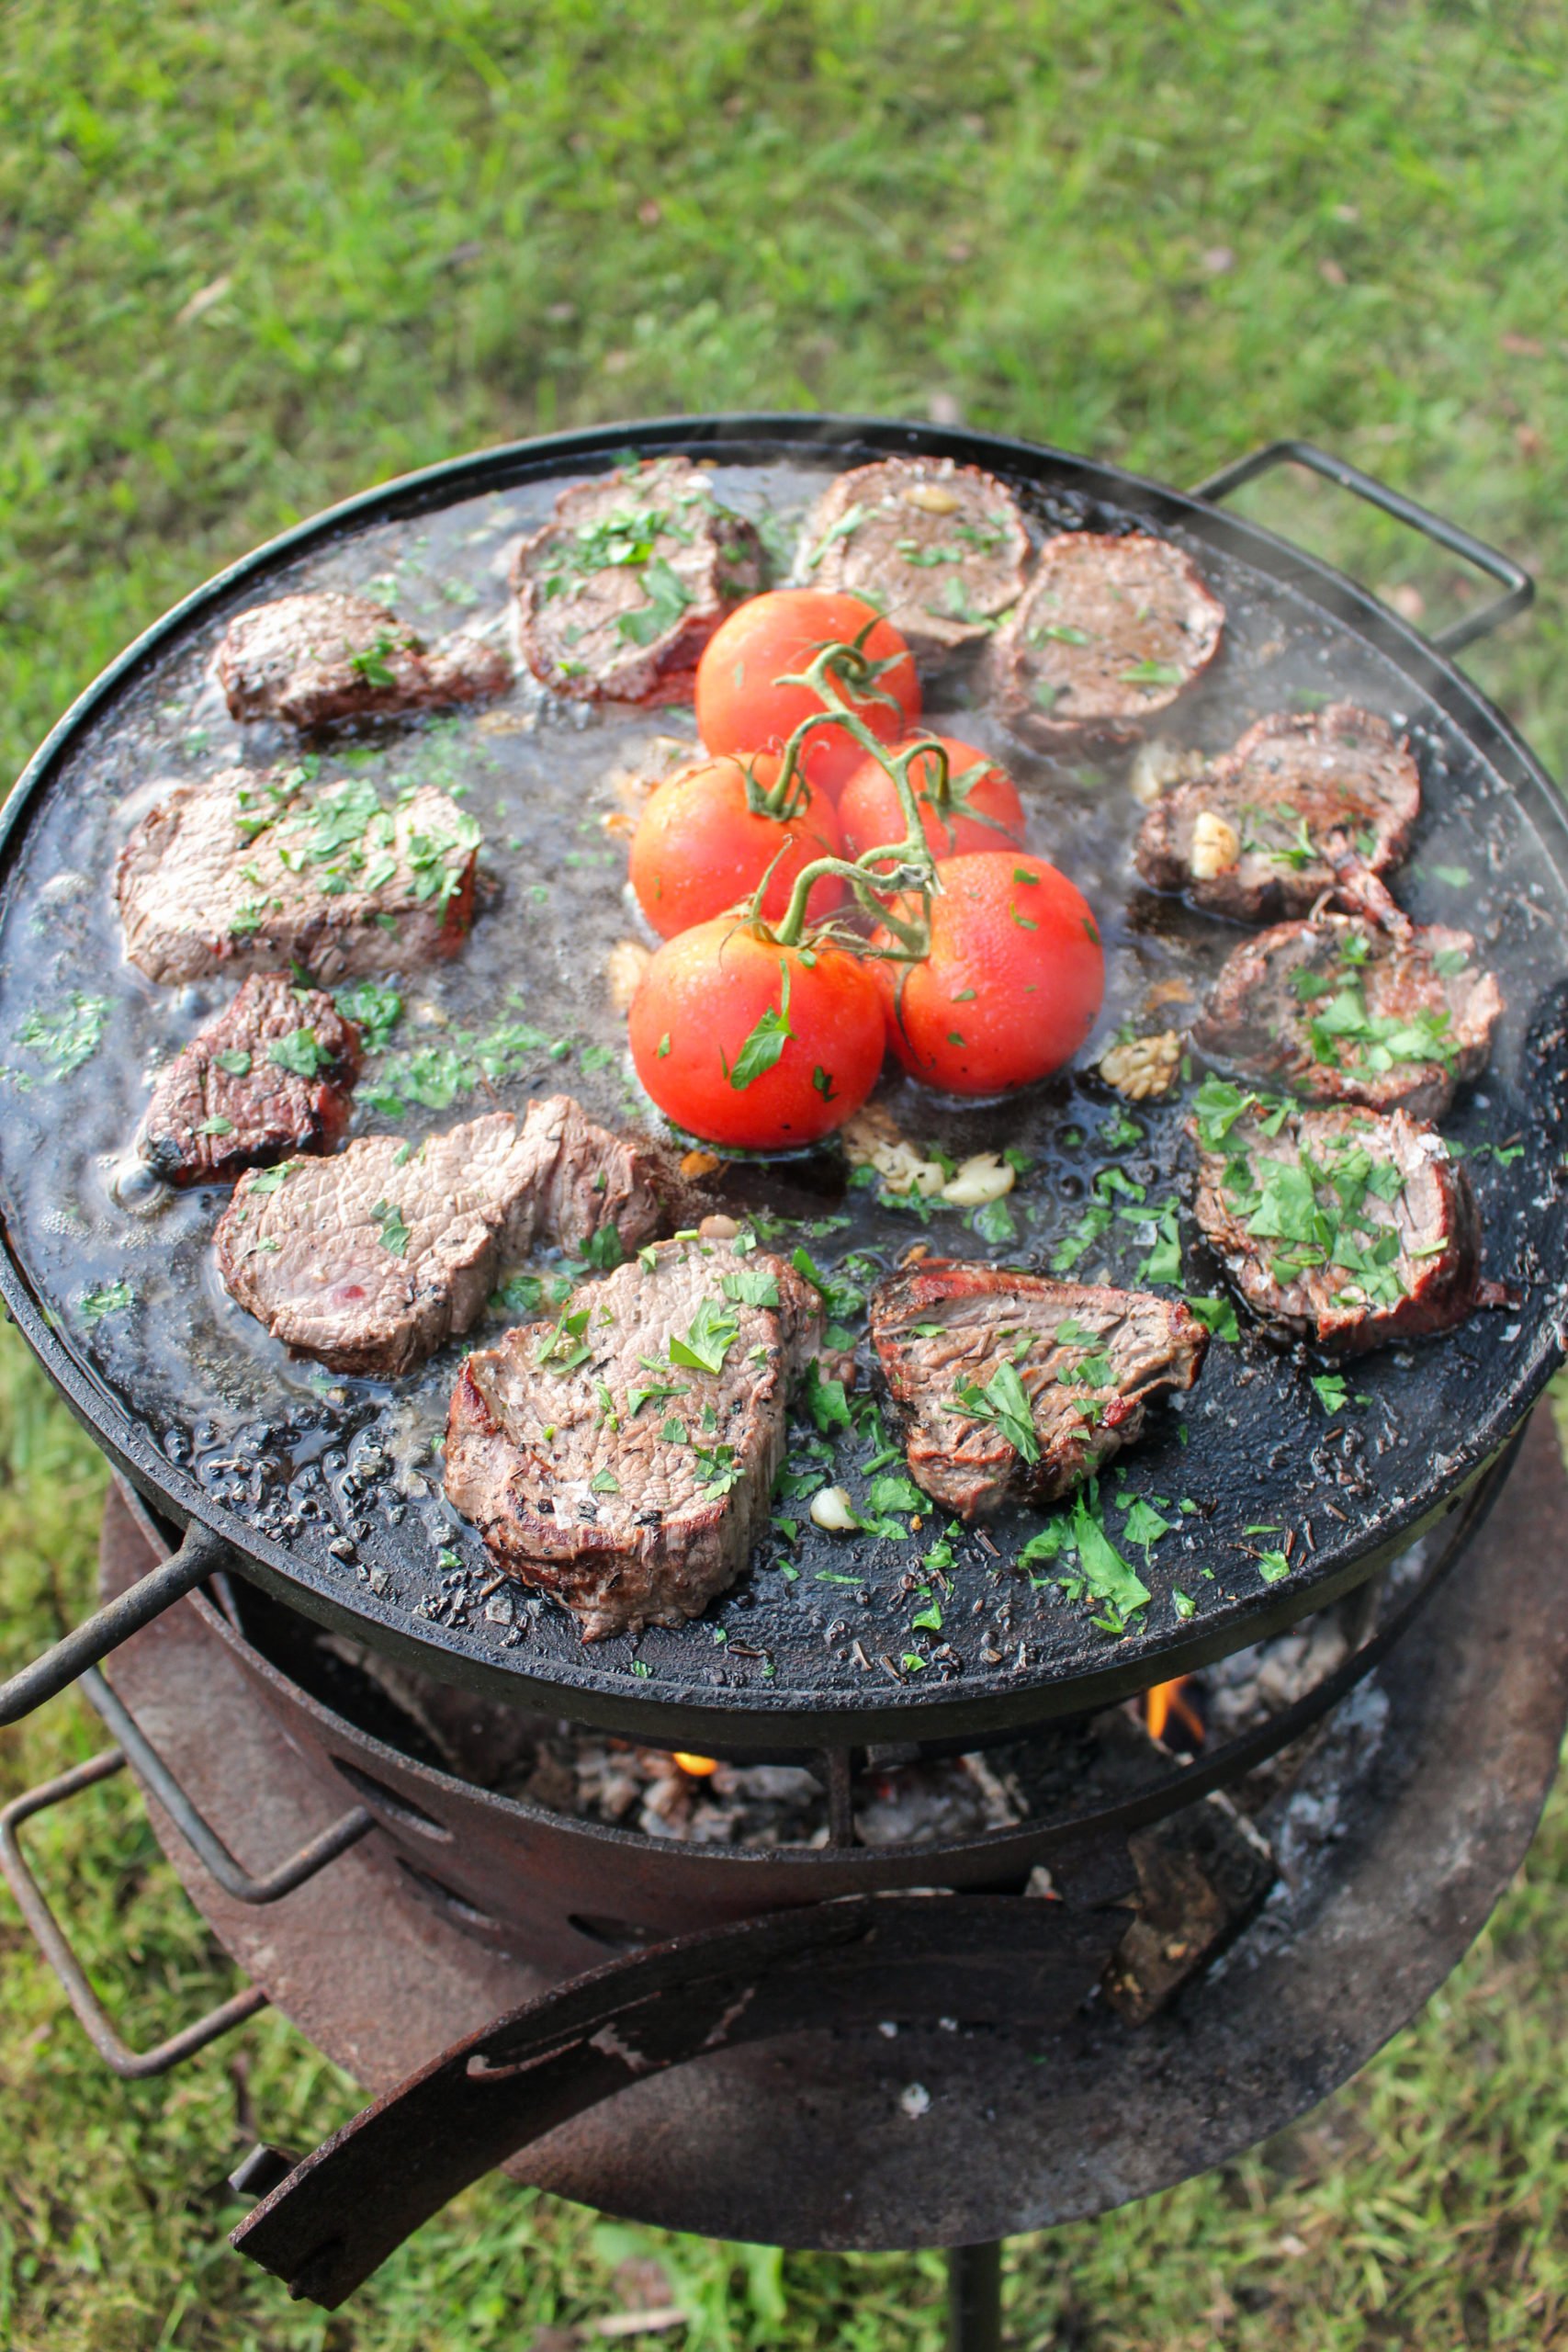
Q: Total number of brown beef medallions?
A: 12